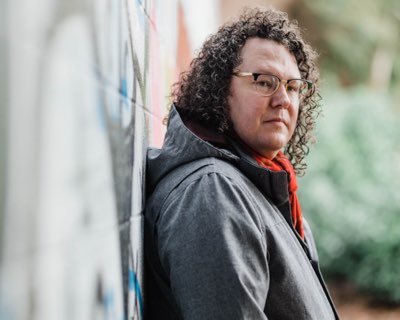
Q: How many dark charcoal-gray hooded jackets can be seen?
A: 1